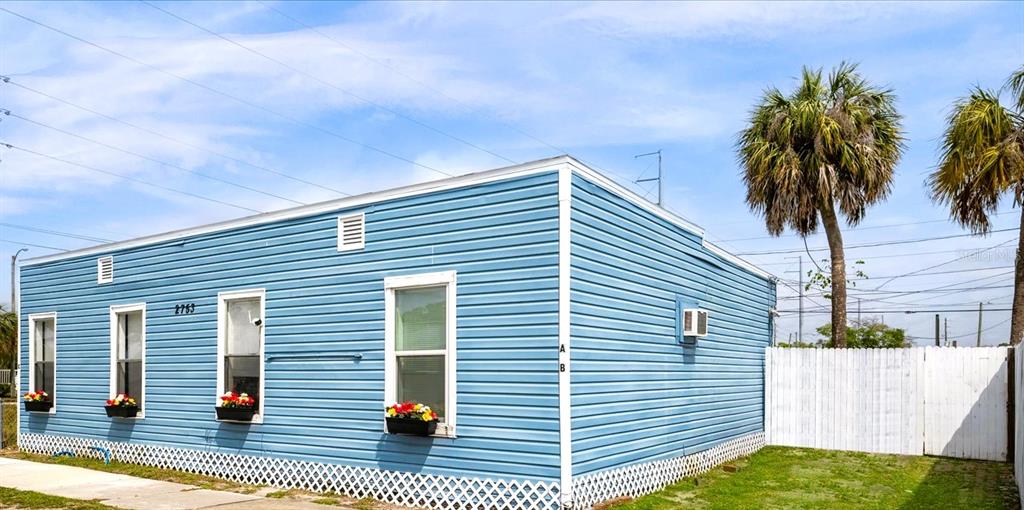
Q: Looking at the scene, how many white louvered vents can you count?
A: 2